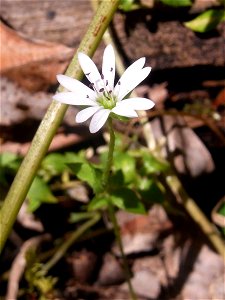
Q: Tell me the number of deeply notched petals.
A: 5